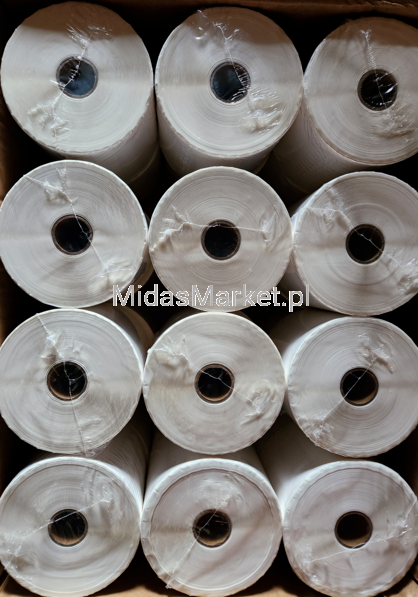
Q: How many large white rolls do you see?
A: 12